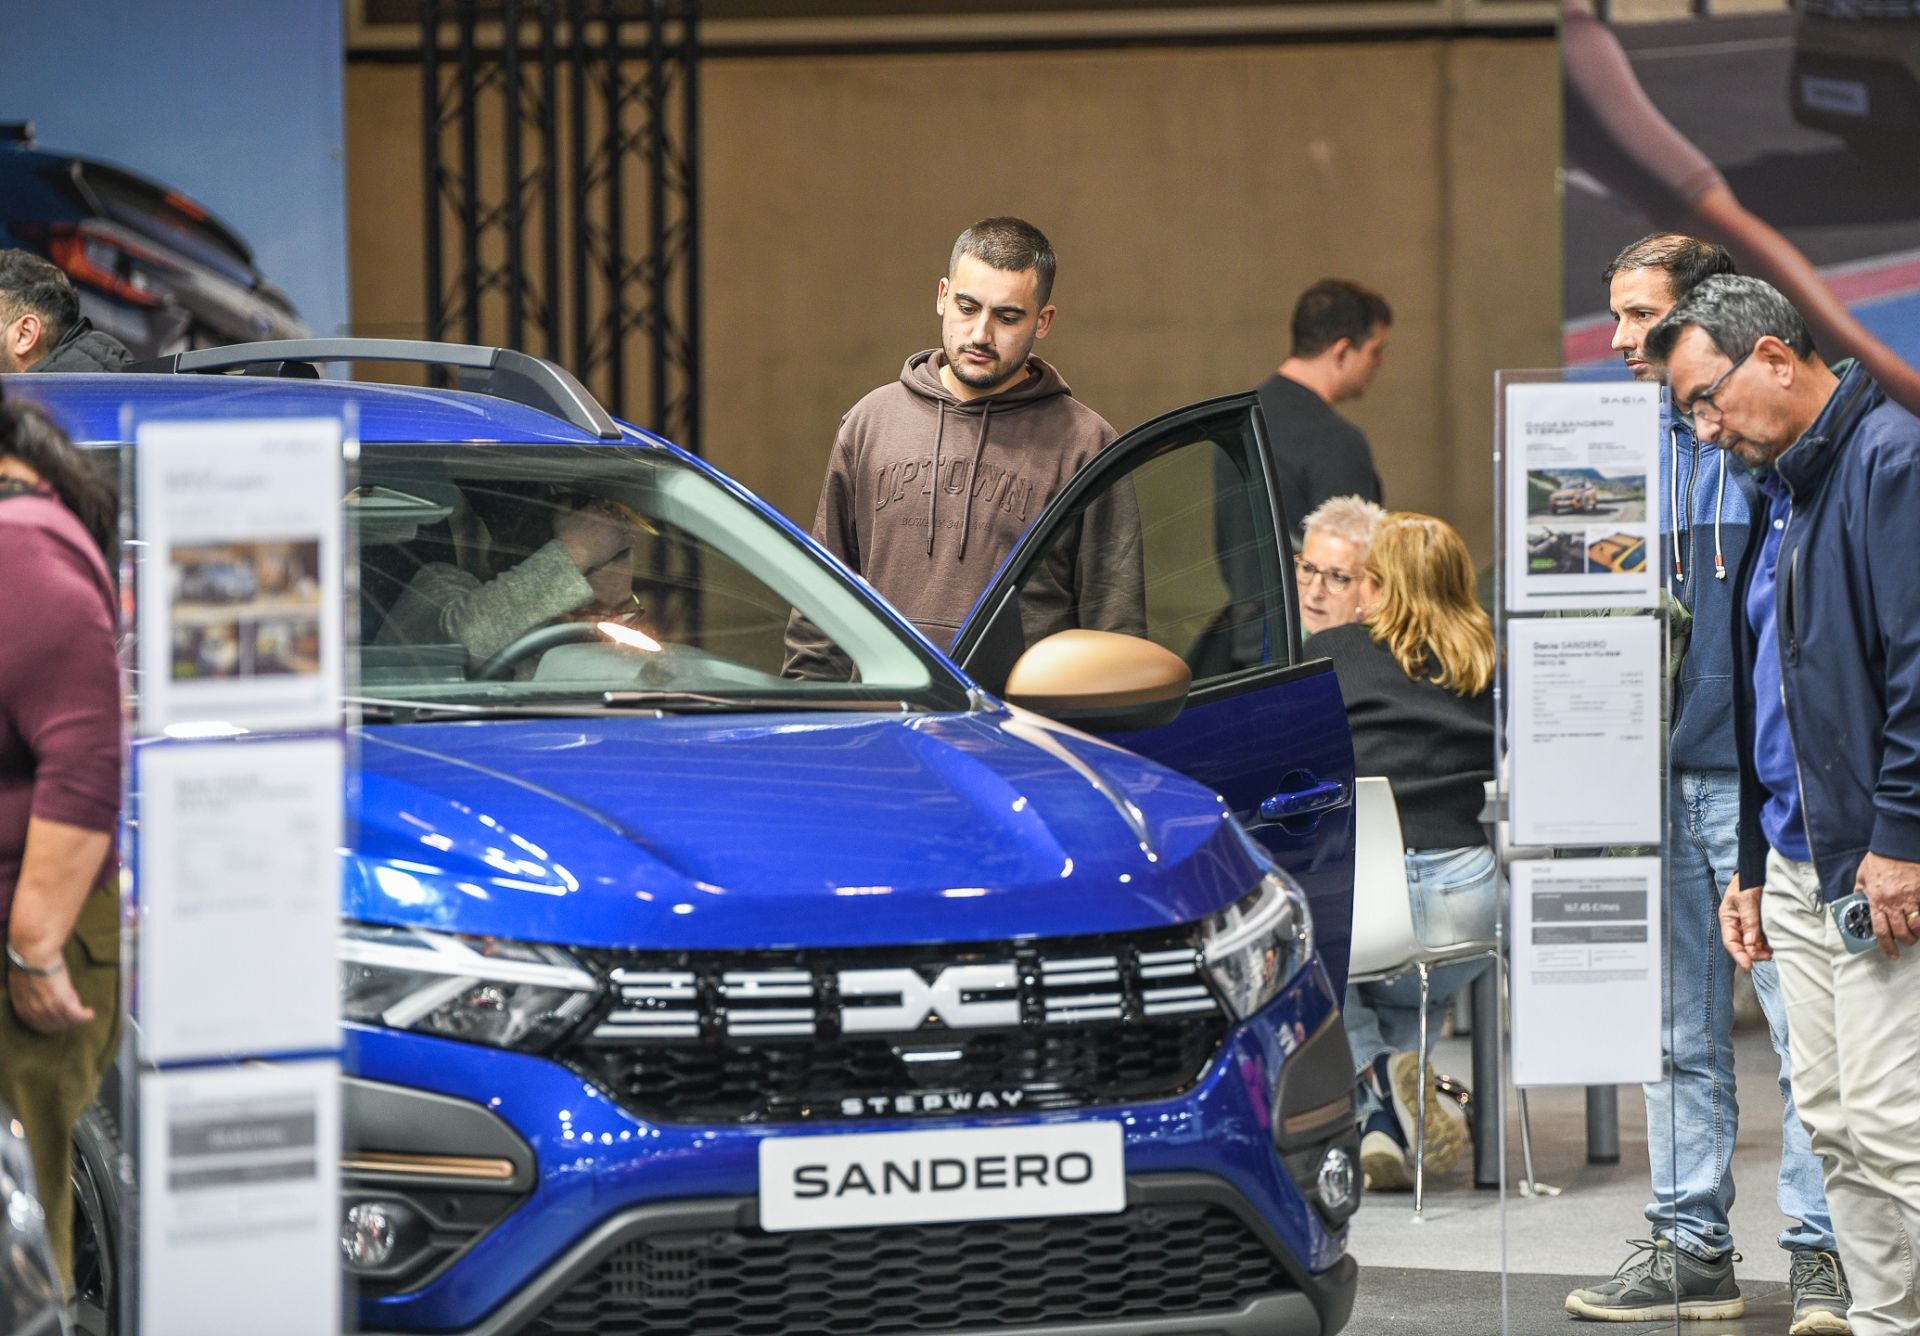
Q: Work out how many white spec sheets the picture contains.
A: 6